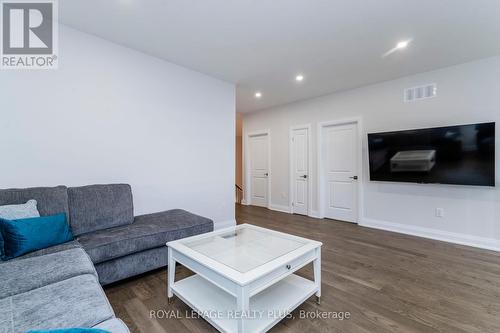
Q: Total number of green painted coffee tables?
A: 0